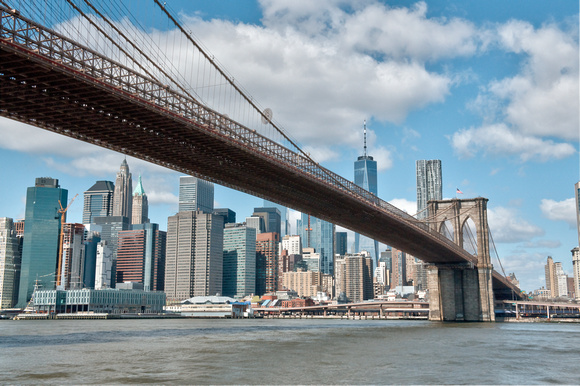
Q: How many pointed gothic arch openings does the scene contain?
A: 2